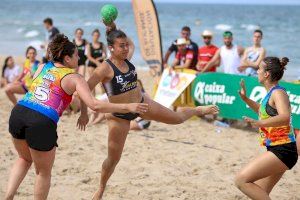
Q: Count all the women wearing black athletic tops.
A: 3